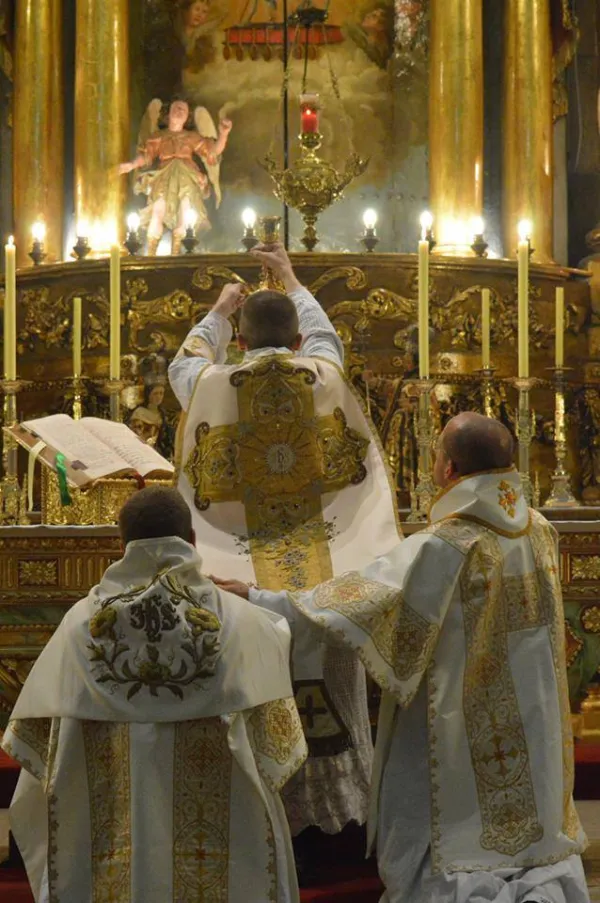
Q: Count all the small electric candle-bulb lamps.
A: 9